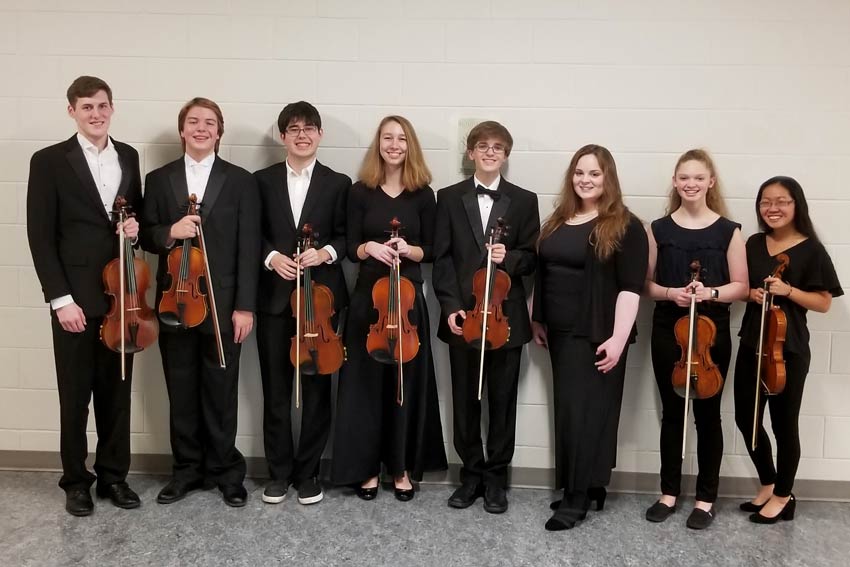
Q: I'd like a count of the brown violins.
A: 7